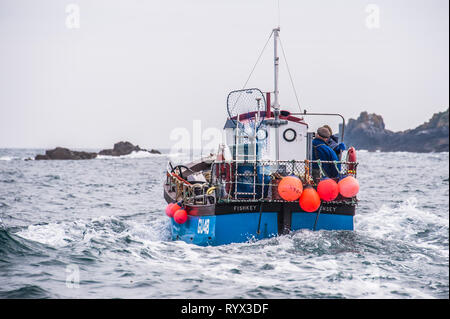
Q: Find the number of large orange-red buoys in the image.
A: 4